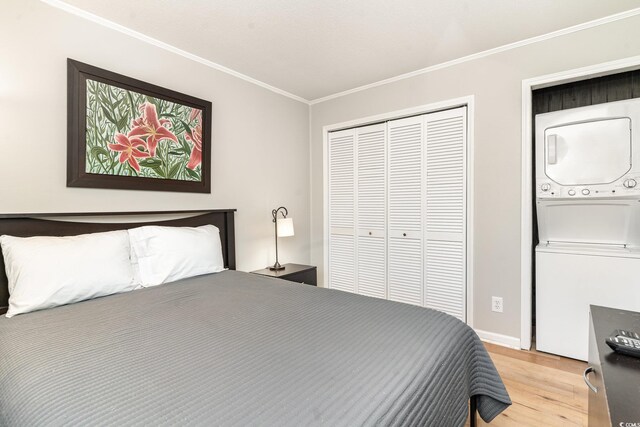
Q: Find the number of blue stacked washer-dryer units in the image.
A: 0